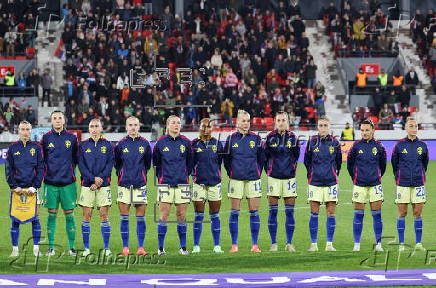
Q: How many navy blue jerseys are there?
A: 11